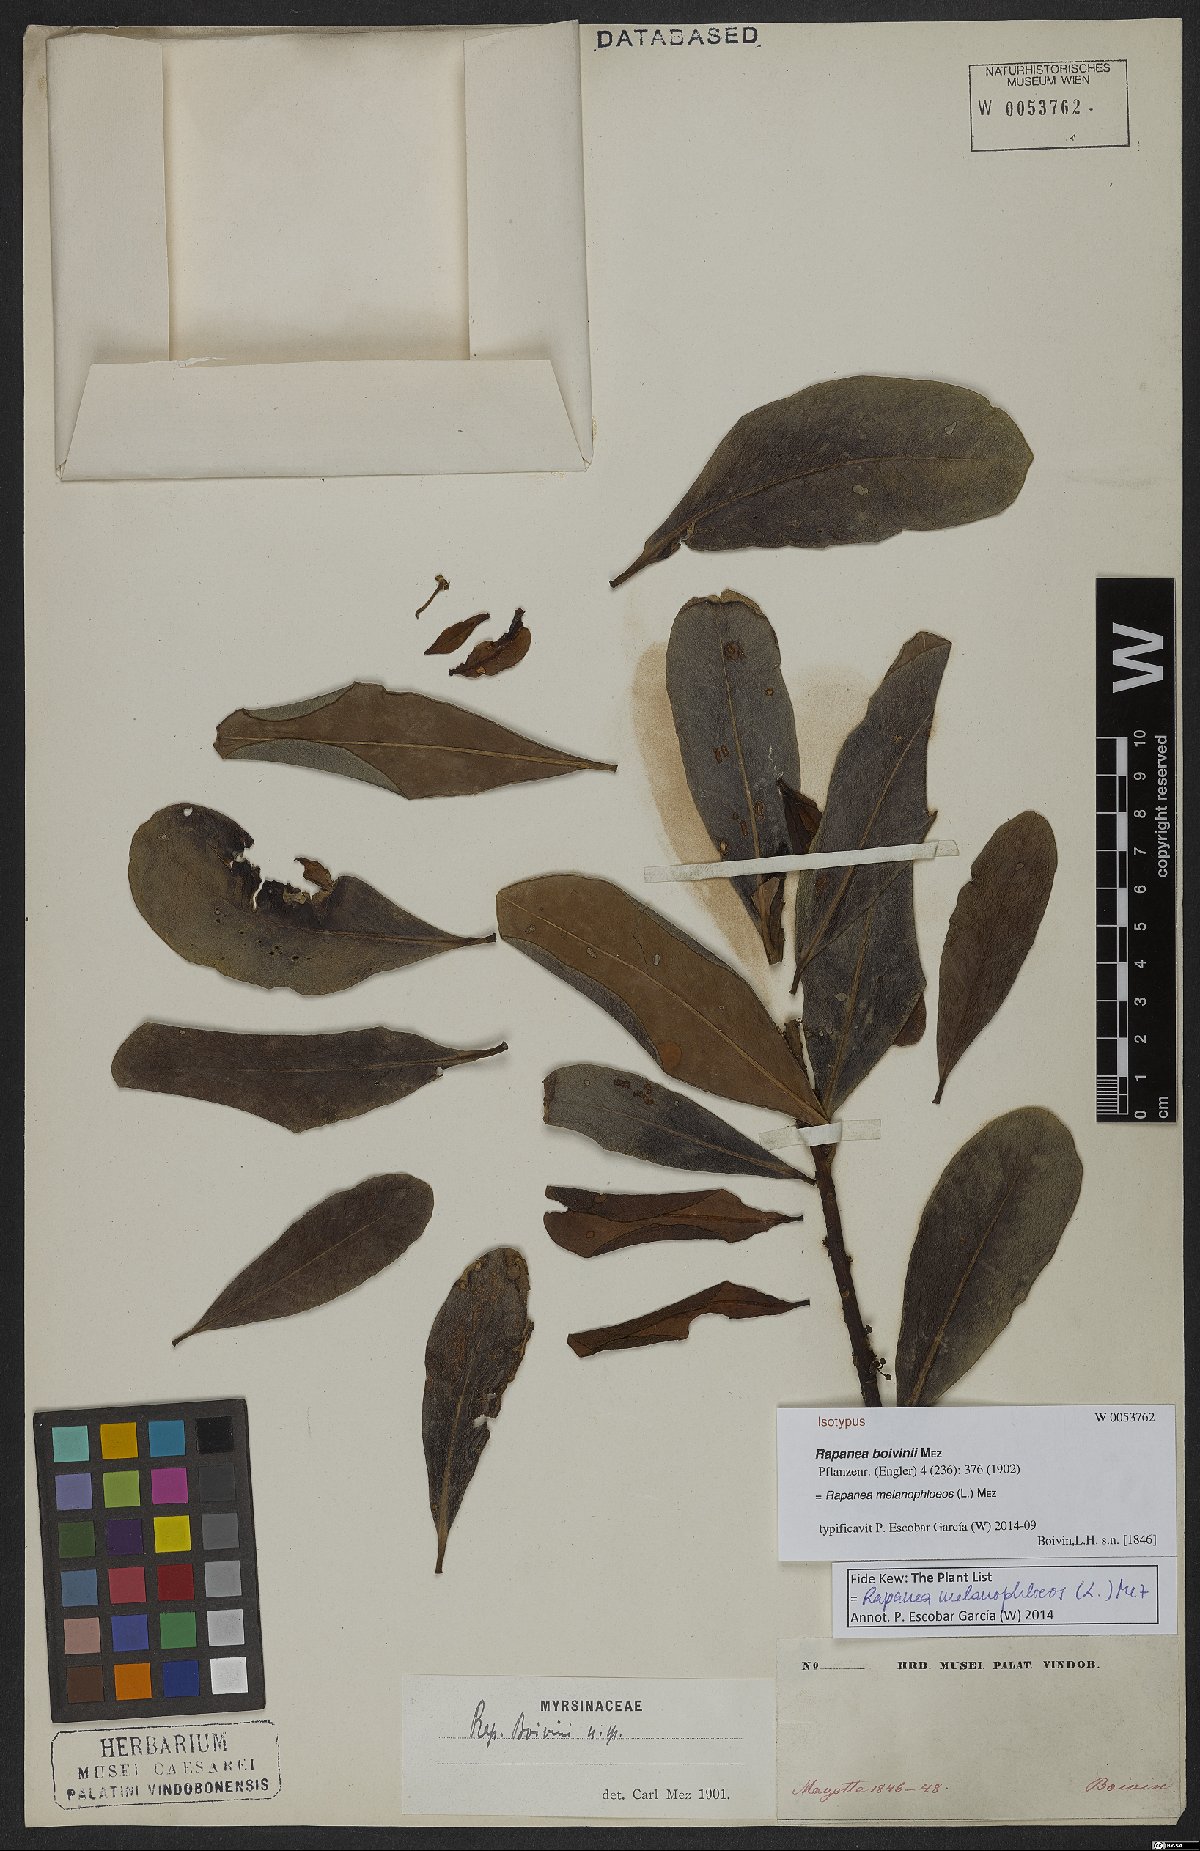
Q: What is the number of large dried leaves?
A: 15